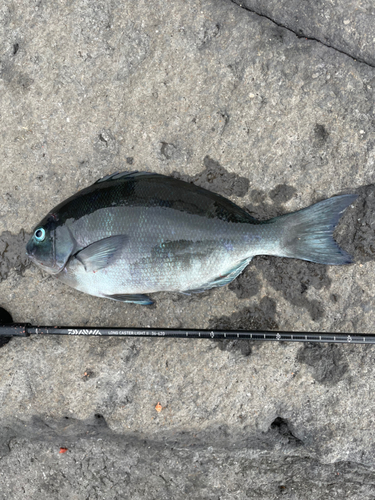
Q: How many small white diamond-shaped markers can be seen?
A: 3